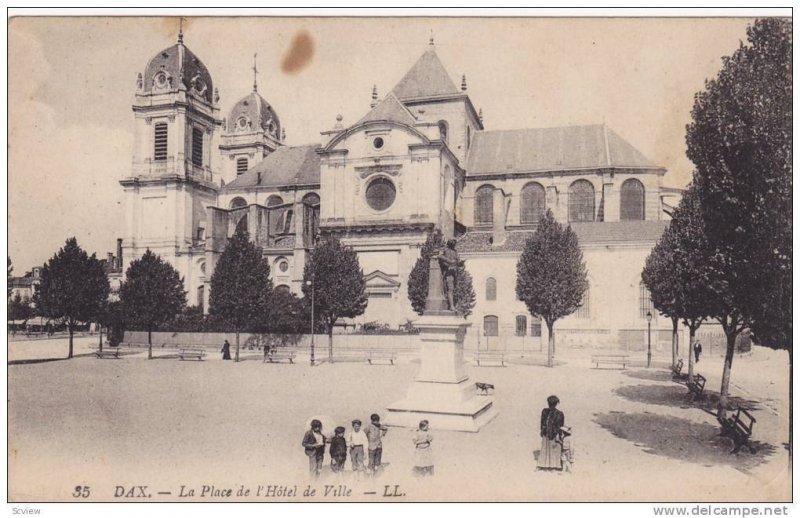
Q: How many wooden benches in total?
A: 9